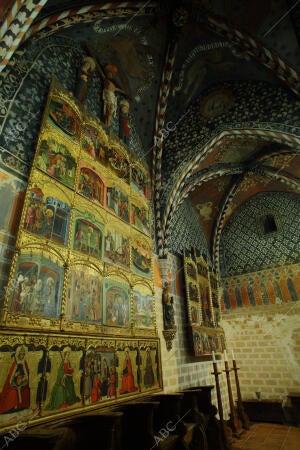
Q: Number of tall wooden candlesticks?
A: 3